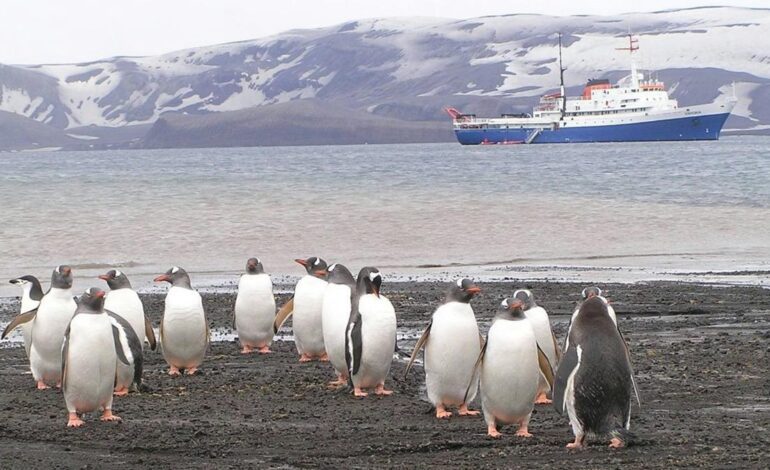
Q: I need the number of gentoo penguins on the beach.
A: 13